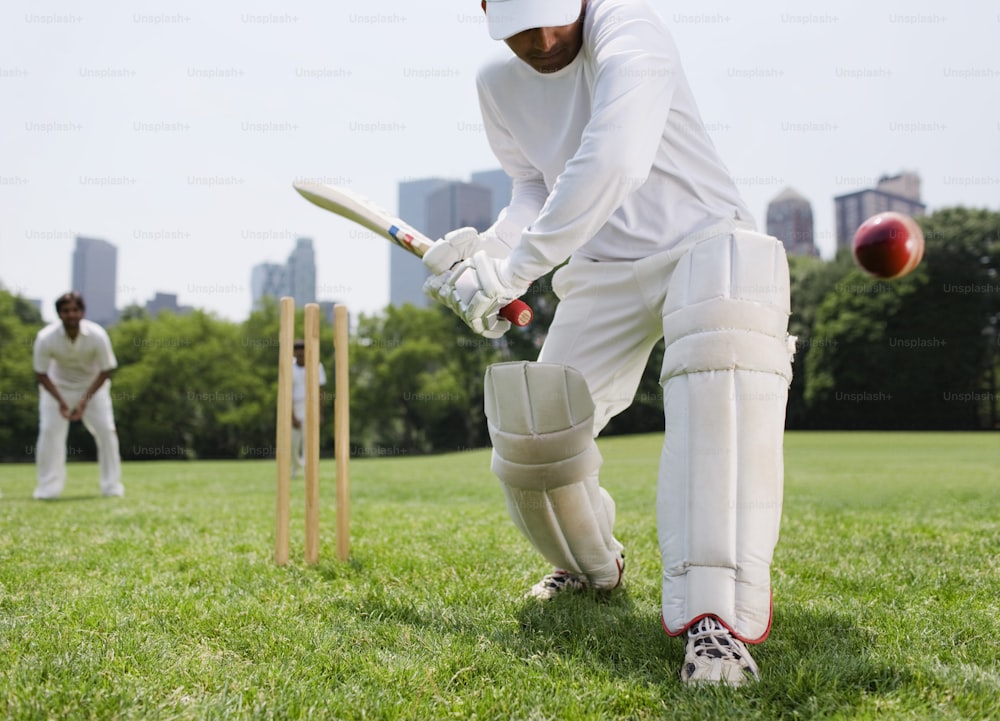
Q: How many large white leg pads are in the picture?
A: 2